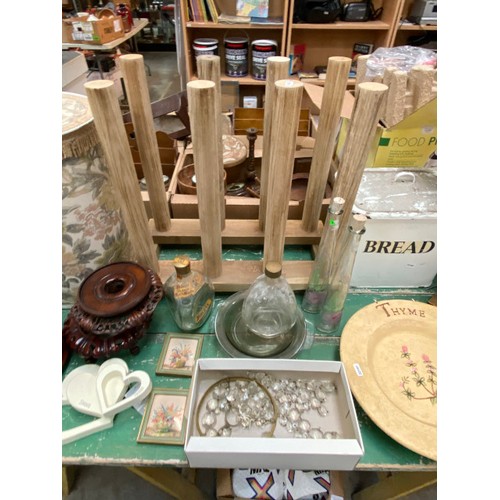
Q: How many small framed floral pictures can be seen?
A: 2